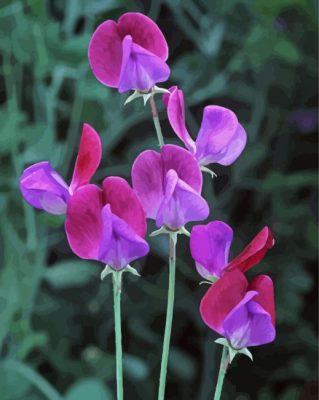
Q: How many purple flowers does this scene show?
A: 7